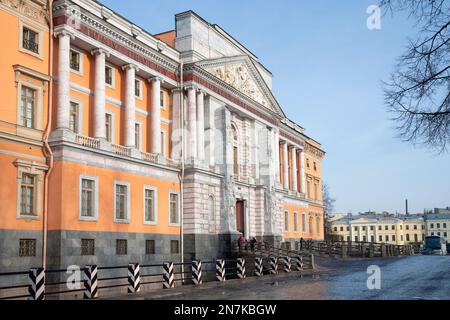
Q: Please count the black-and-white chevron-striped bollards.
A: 11